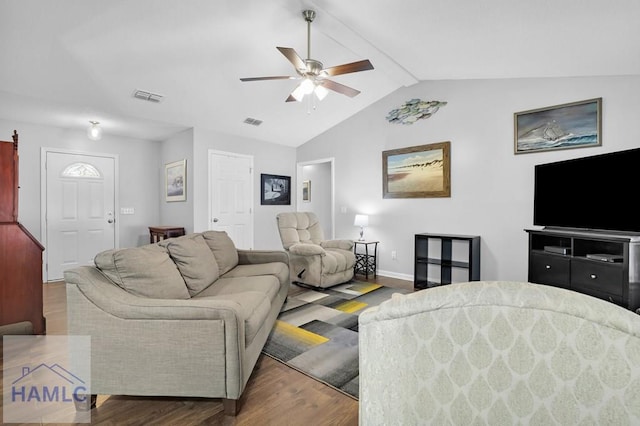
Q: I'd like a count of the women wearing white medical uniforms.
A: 0